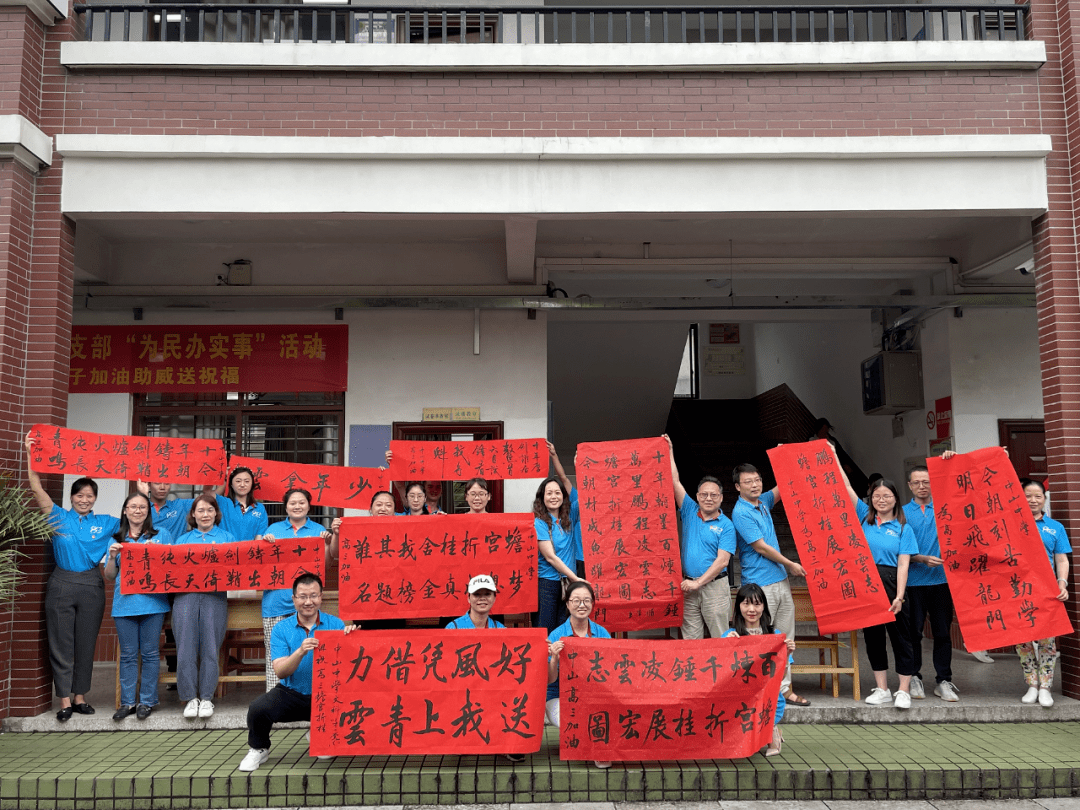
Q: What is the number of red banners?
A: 11